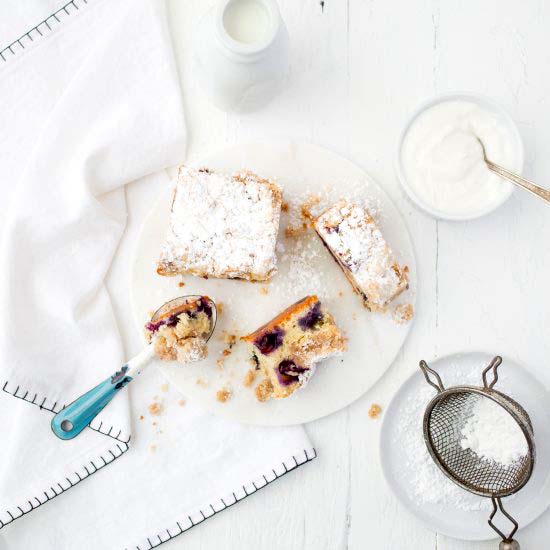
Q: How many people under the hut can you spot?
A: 0